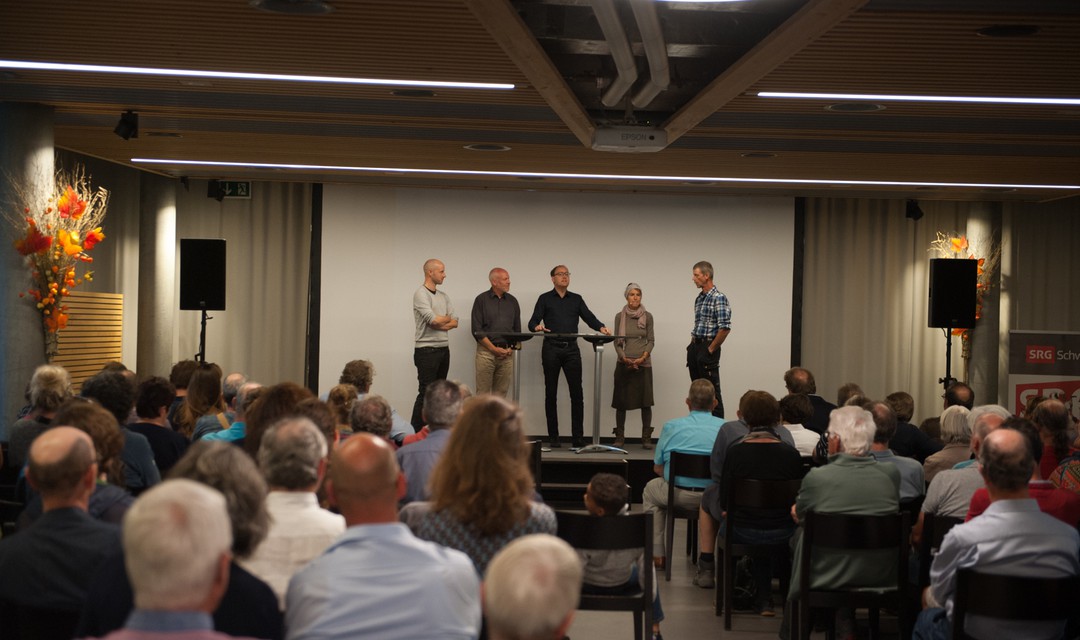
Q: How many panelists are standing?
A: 5